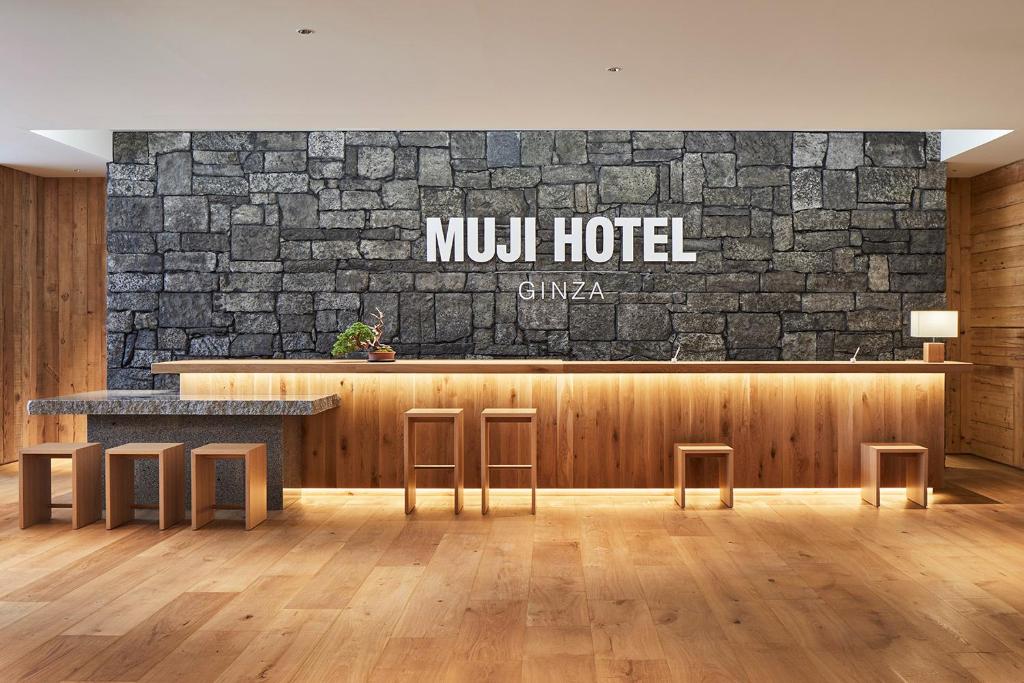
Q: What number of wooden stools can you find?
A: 7